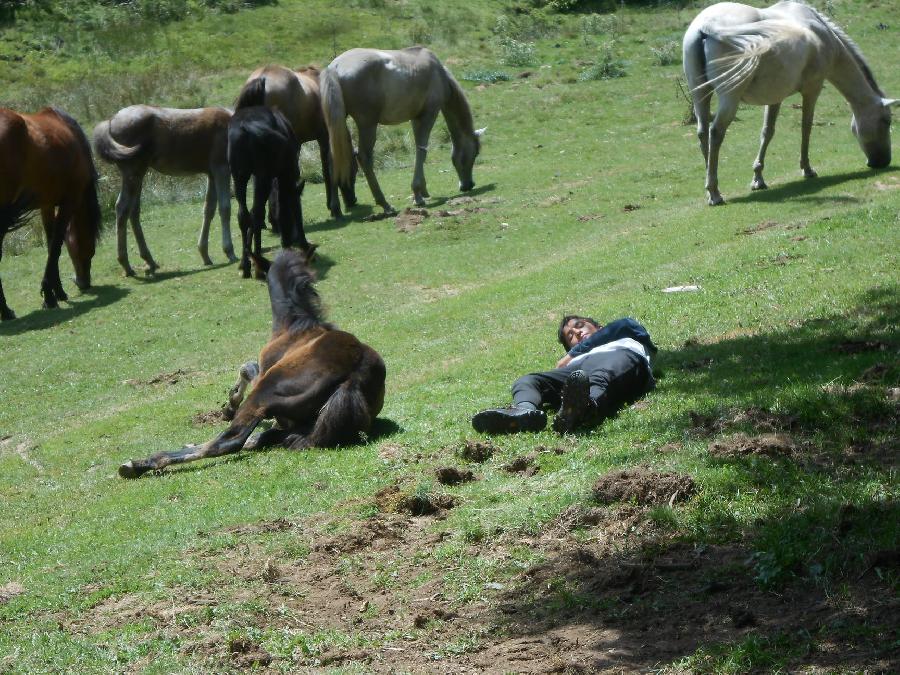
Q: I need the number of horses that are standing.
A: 6